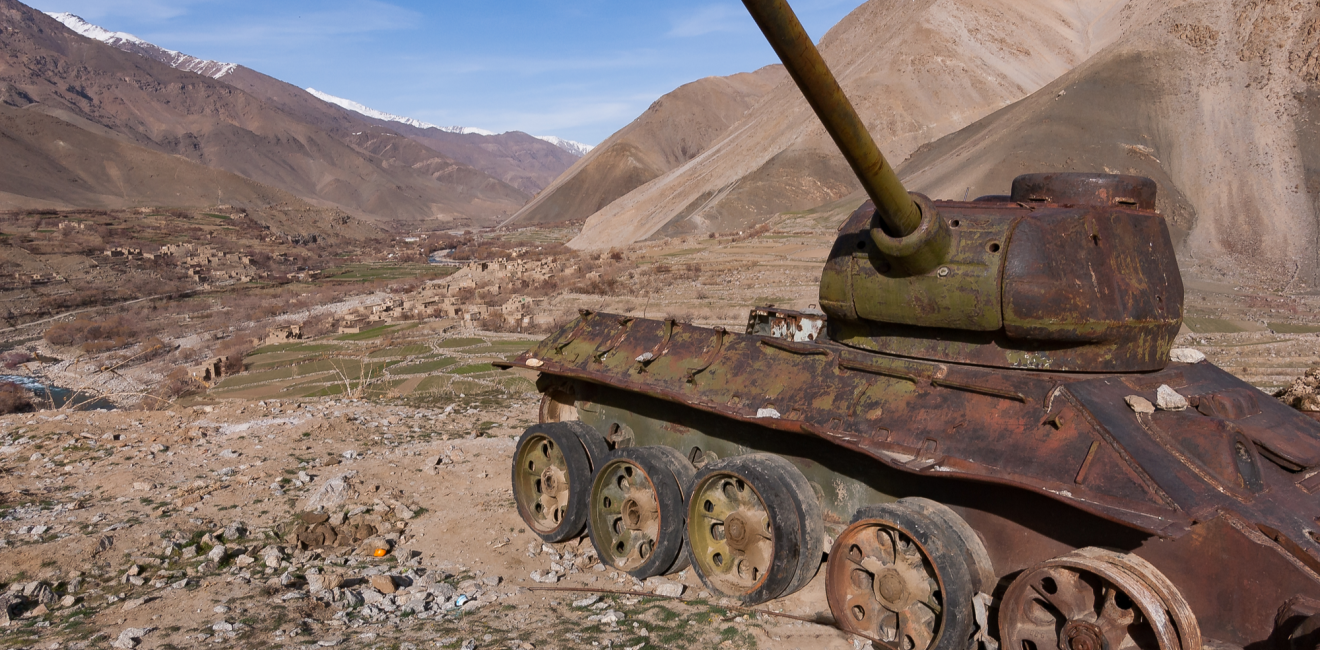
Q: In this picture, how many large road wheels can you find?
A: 5